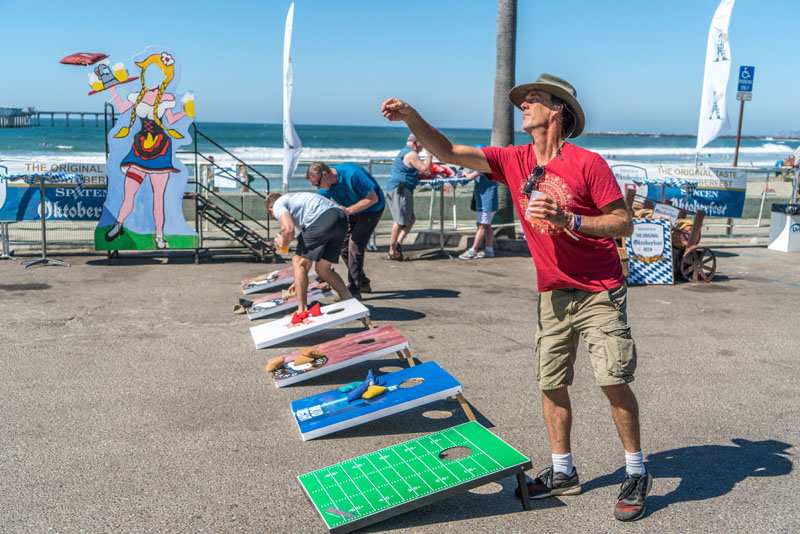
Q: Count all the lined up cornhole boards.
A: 6